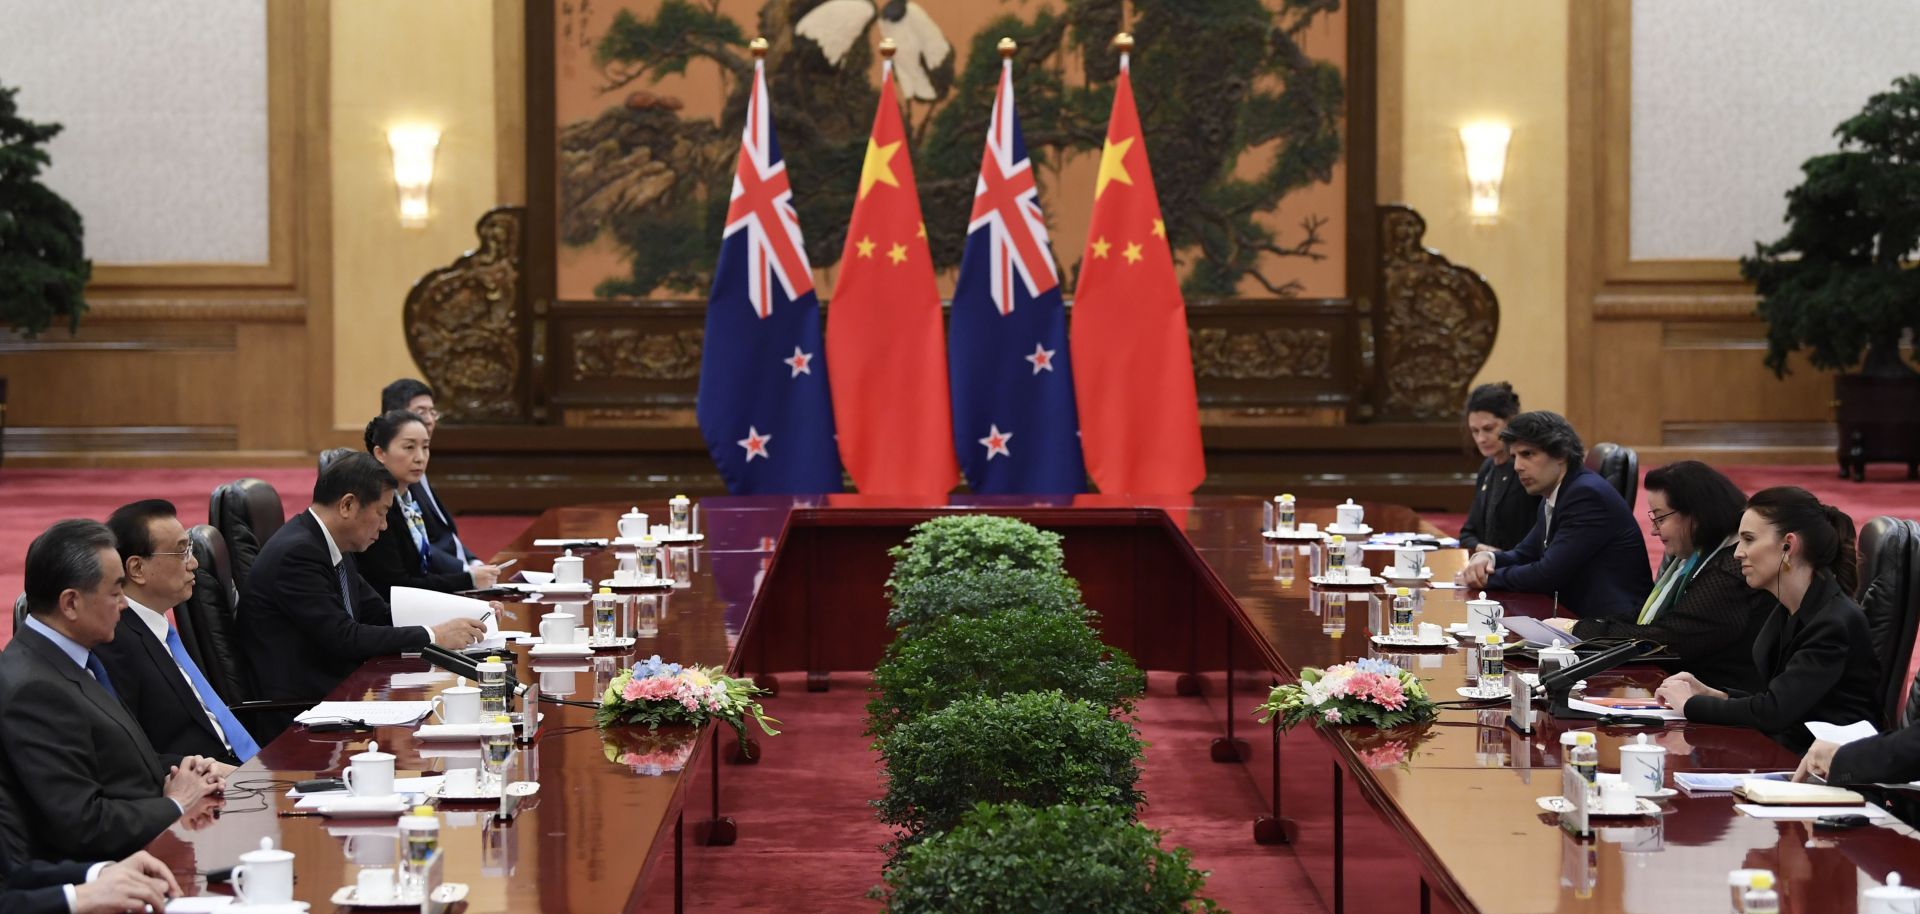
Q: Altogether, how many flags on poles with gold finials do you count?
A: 4